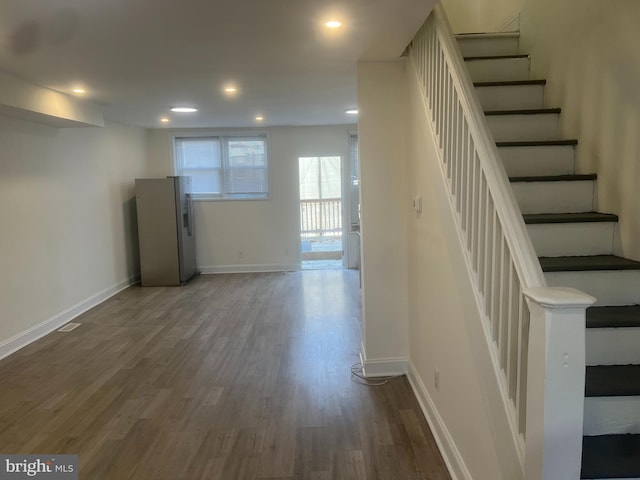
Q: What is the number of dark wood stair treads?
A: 10